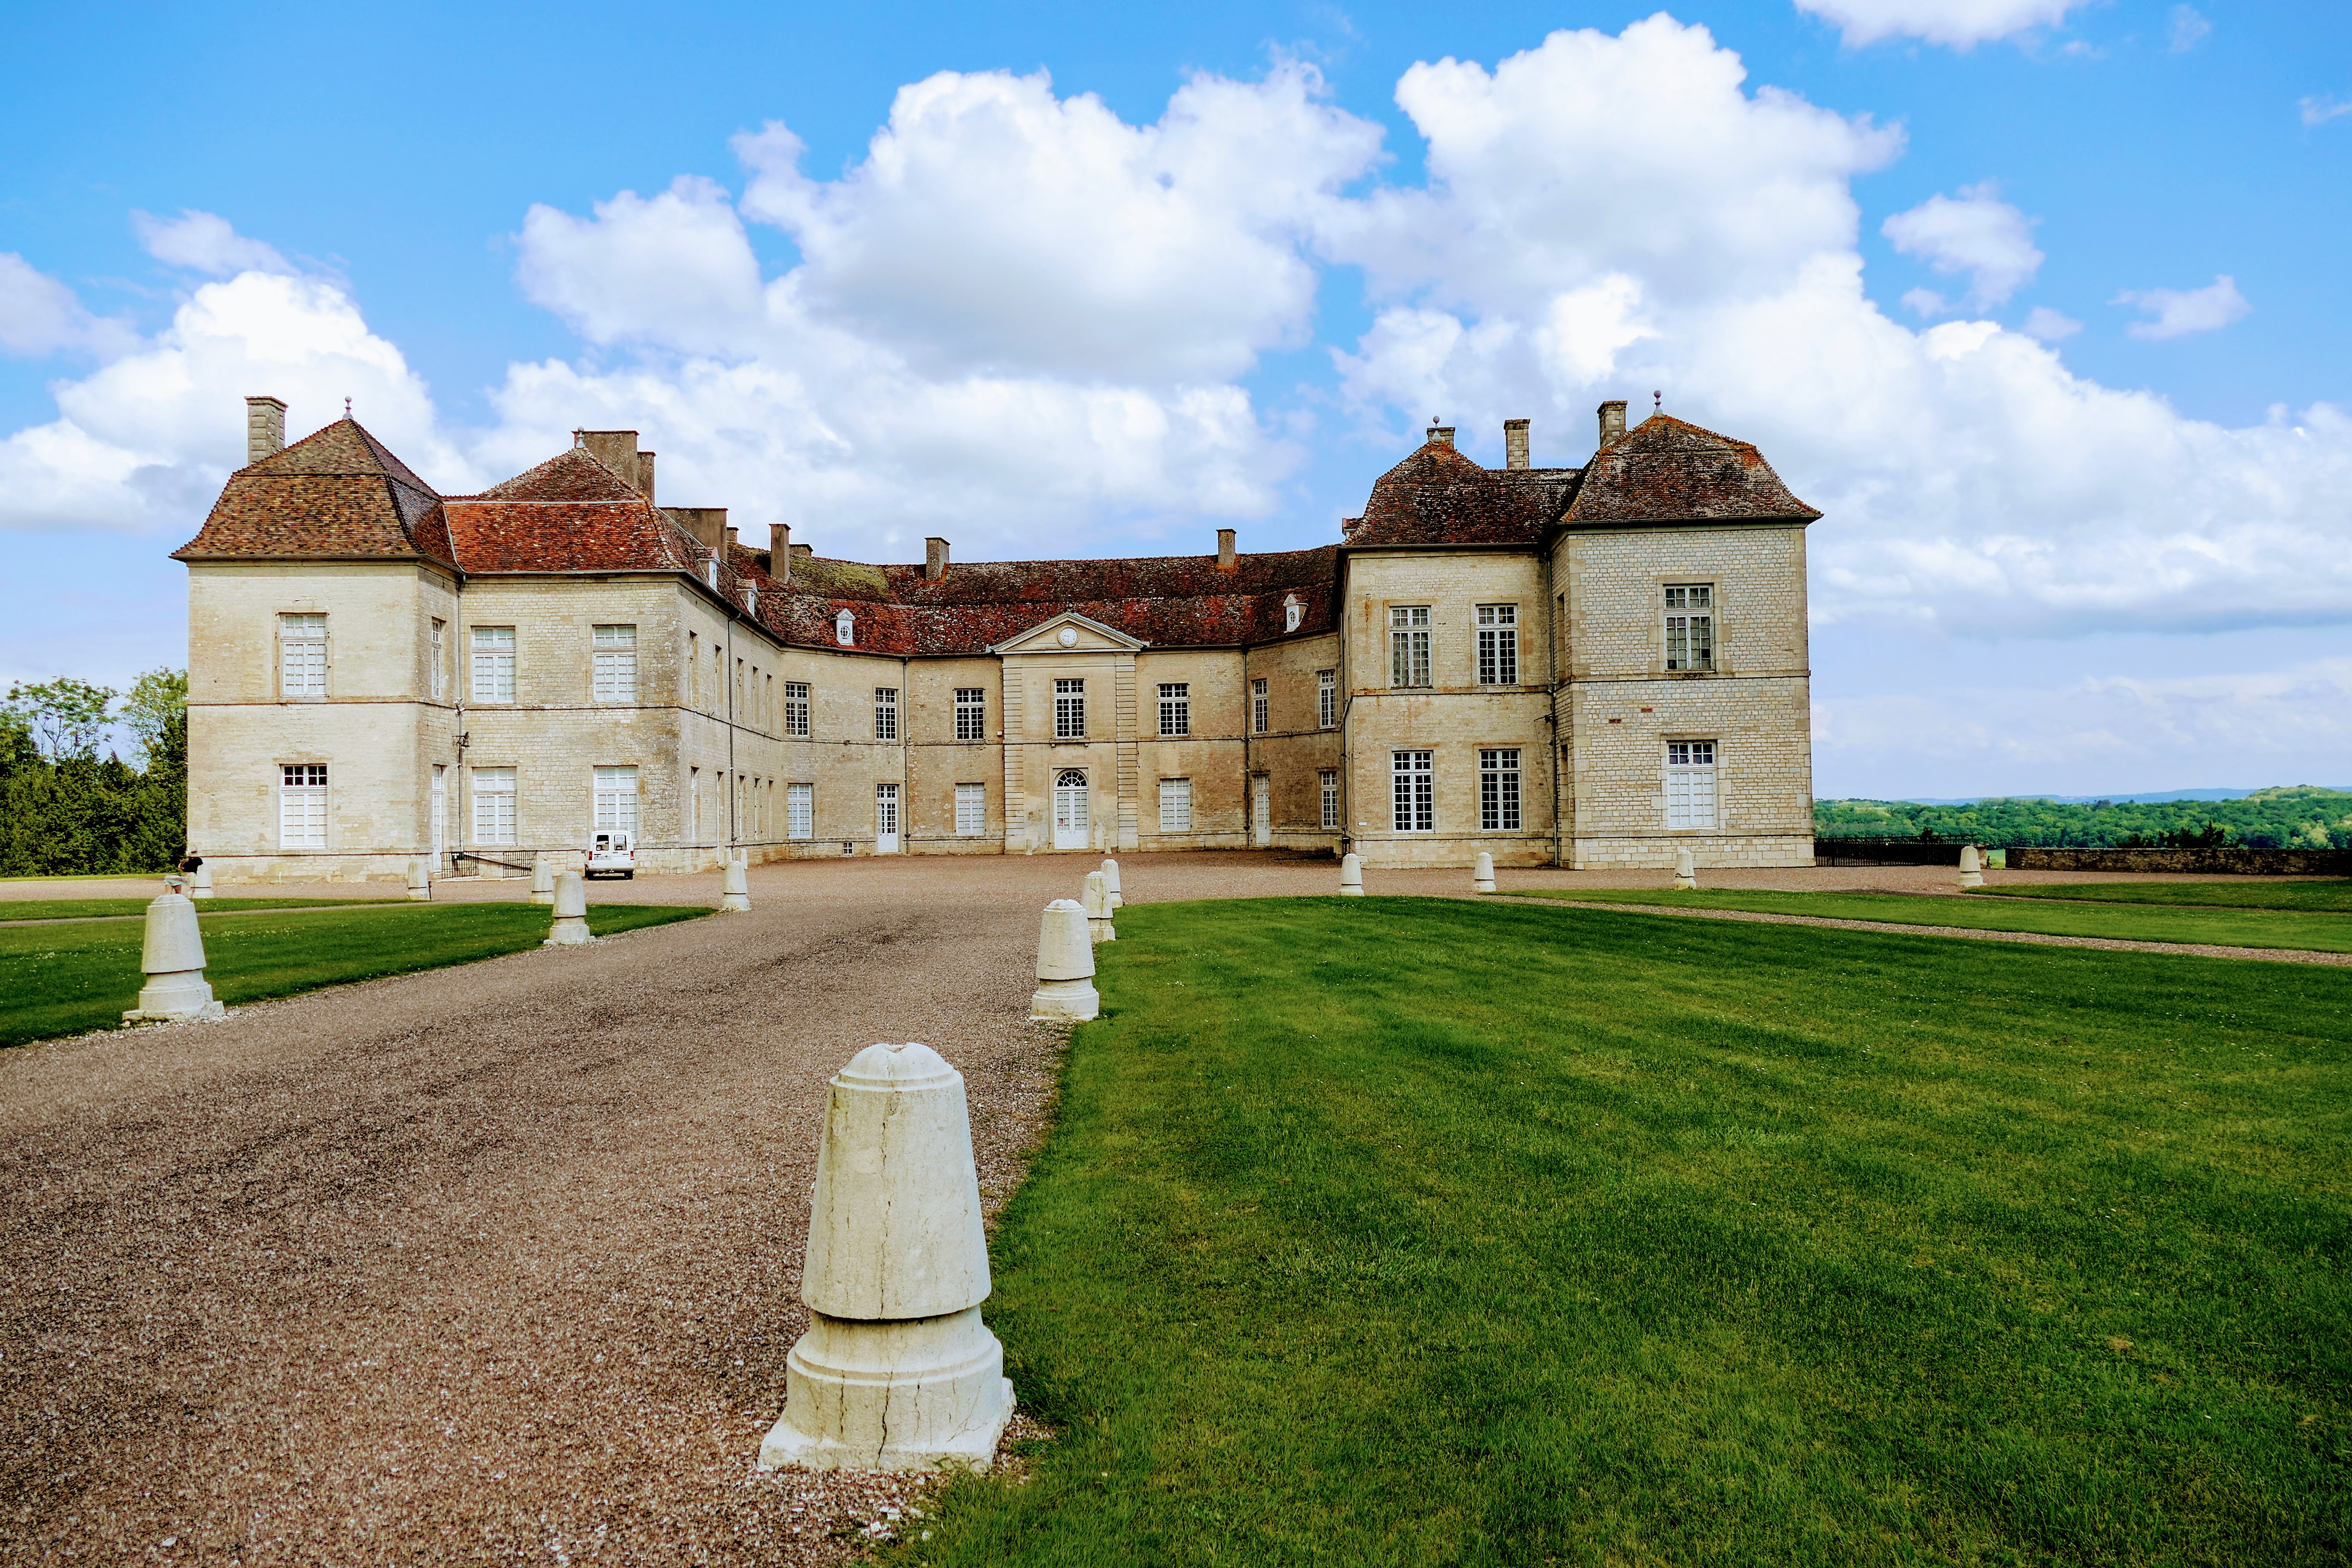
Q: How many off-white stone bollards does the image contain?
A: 14